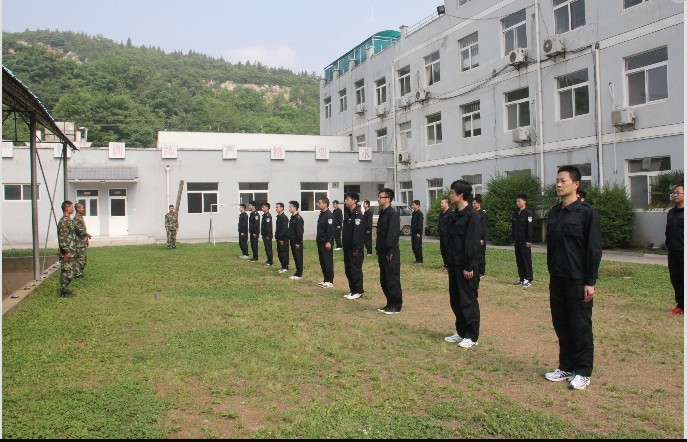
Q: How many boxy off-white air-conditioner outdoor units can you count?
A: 9